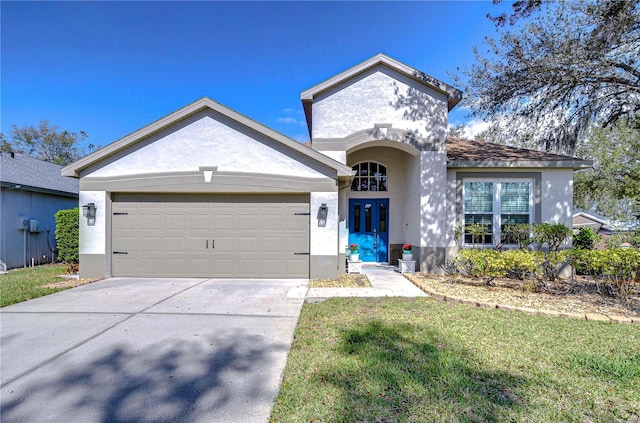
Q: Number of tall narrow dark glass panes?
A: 3